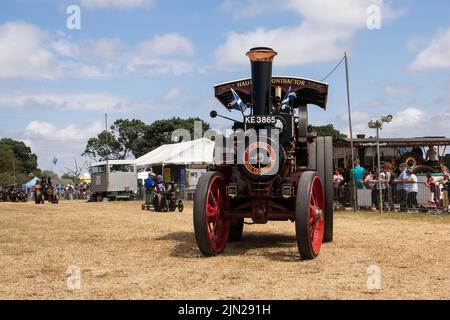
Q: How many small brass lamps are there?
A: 2